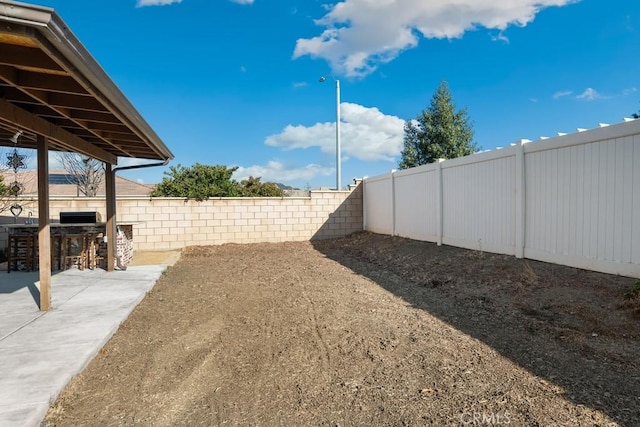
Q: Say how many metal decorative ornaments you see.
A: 3